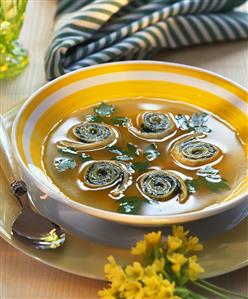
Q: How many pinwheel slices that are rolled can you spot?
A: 5